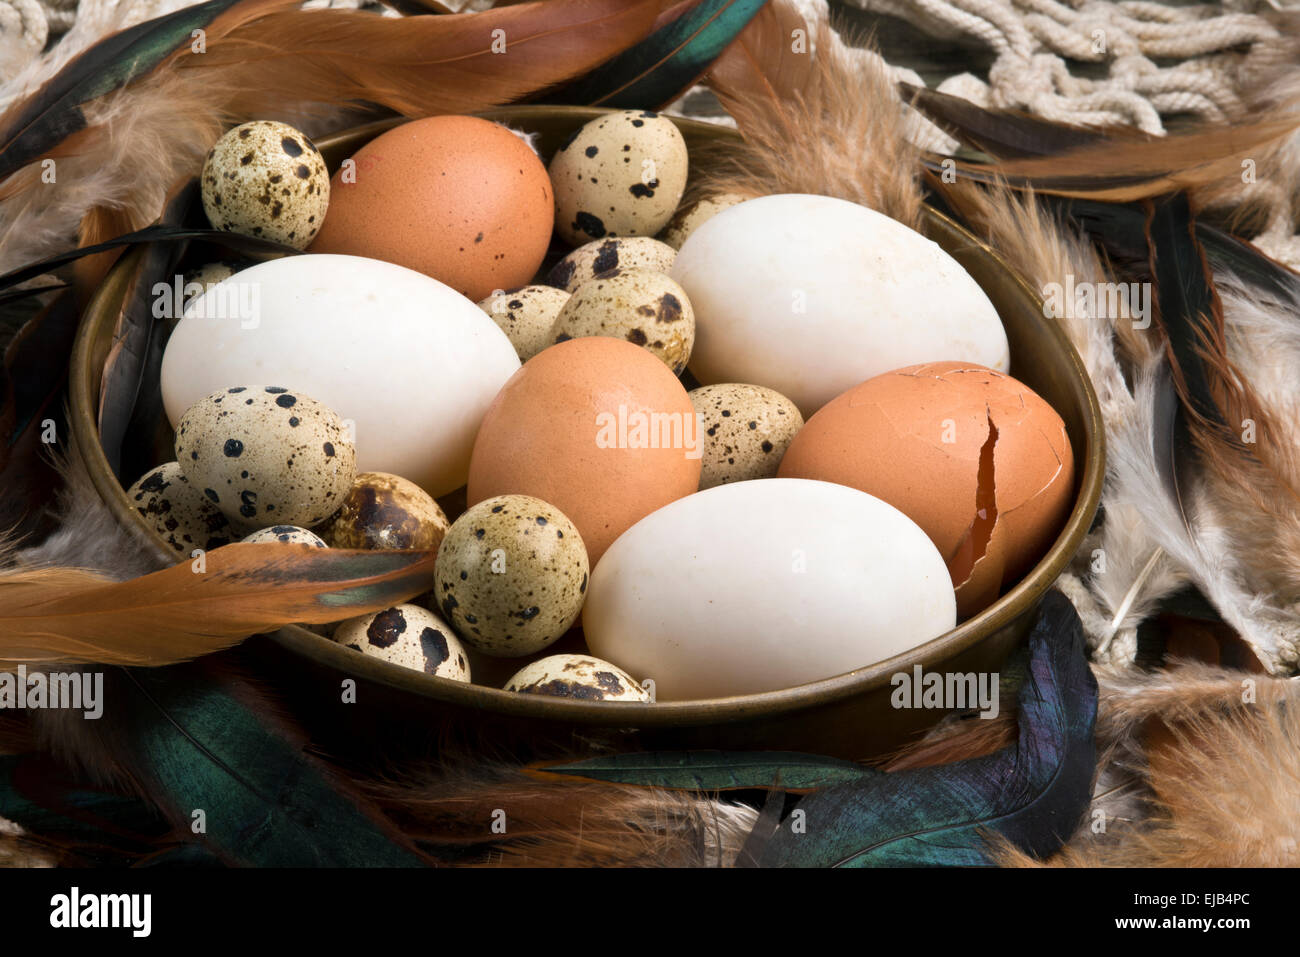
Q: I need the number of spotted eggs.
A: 15